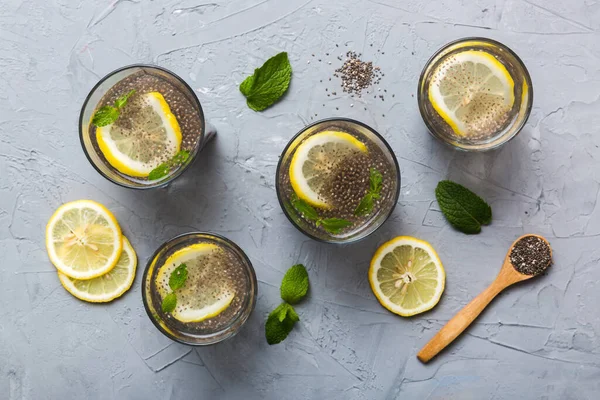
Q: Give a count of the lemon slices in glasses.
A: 4